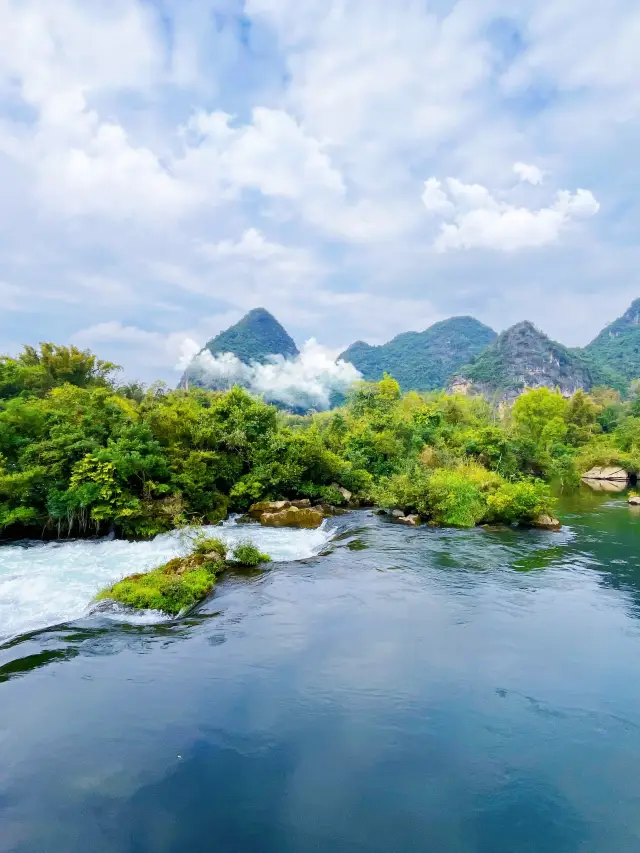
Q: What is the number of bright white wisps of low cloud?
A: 1